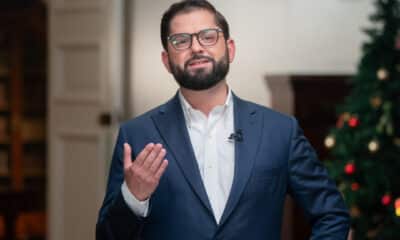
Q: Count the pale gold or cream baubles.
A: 3